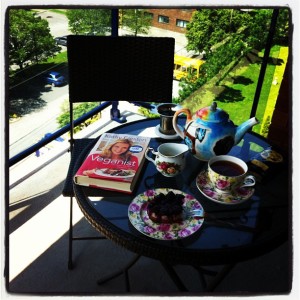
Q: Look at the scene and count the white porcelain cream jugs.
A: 1